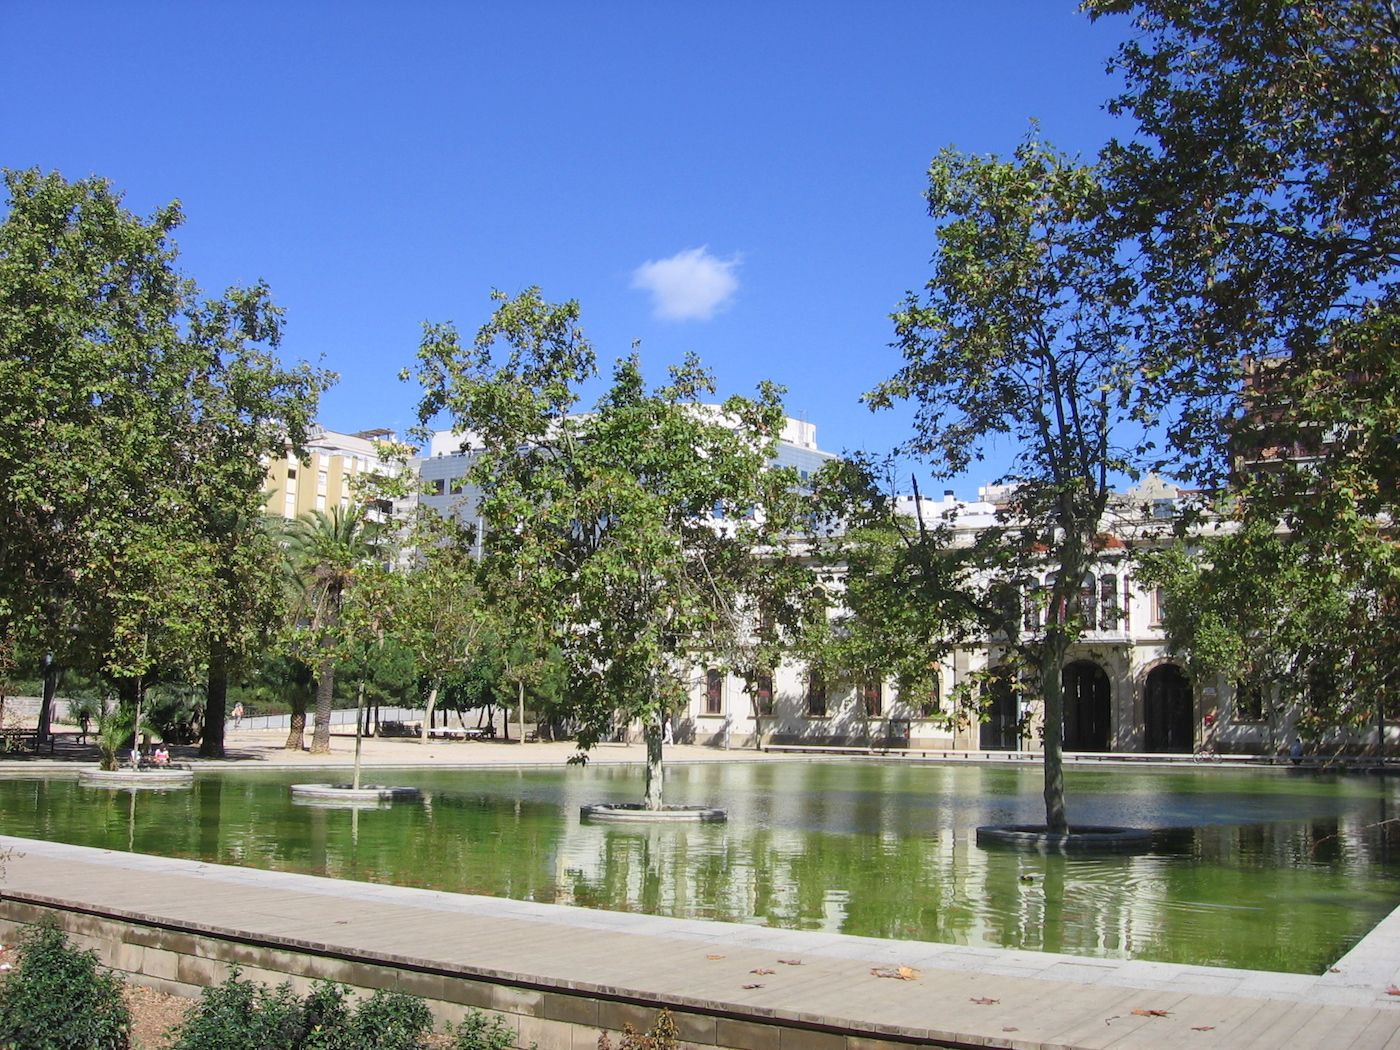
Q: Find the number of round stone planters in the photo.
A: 4